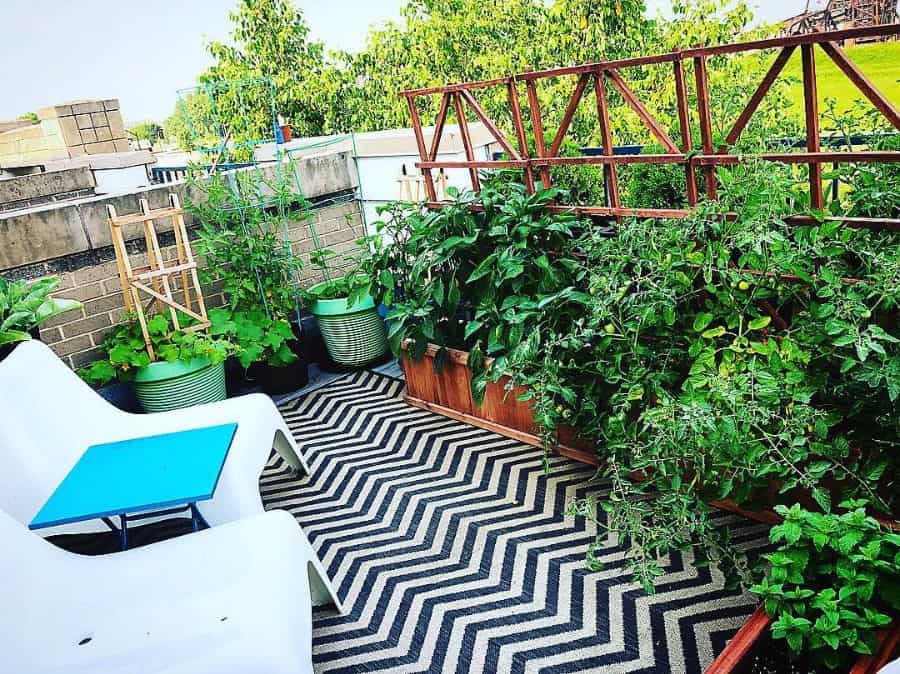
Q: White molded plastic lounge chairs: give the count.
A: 2